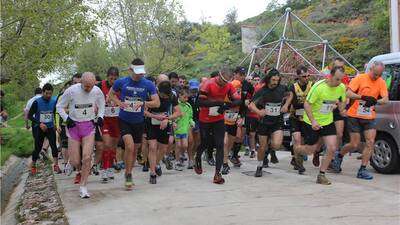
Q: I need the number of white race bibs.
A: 11